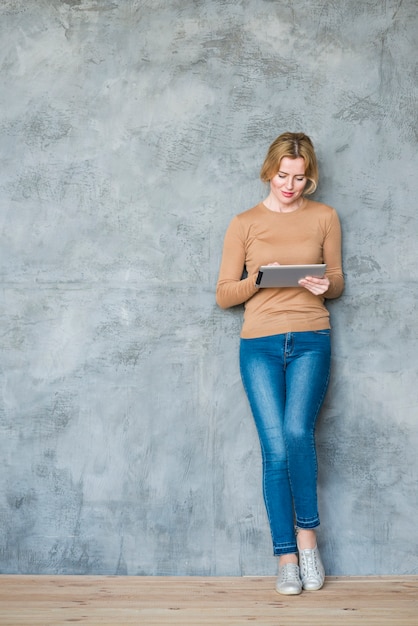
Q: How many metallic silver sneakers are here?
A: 2